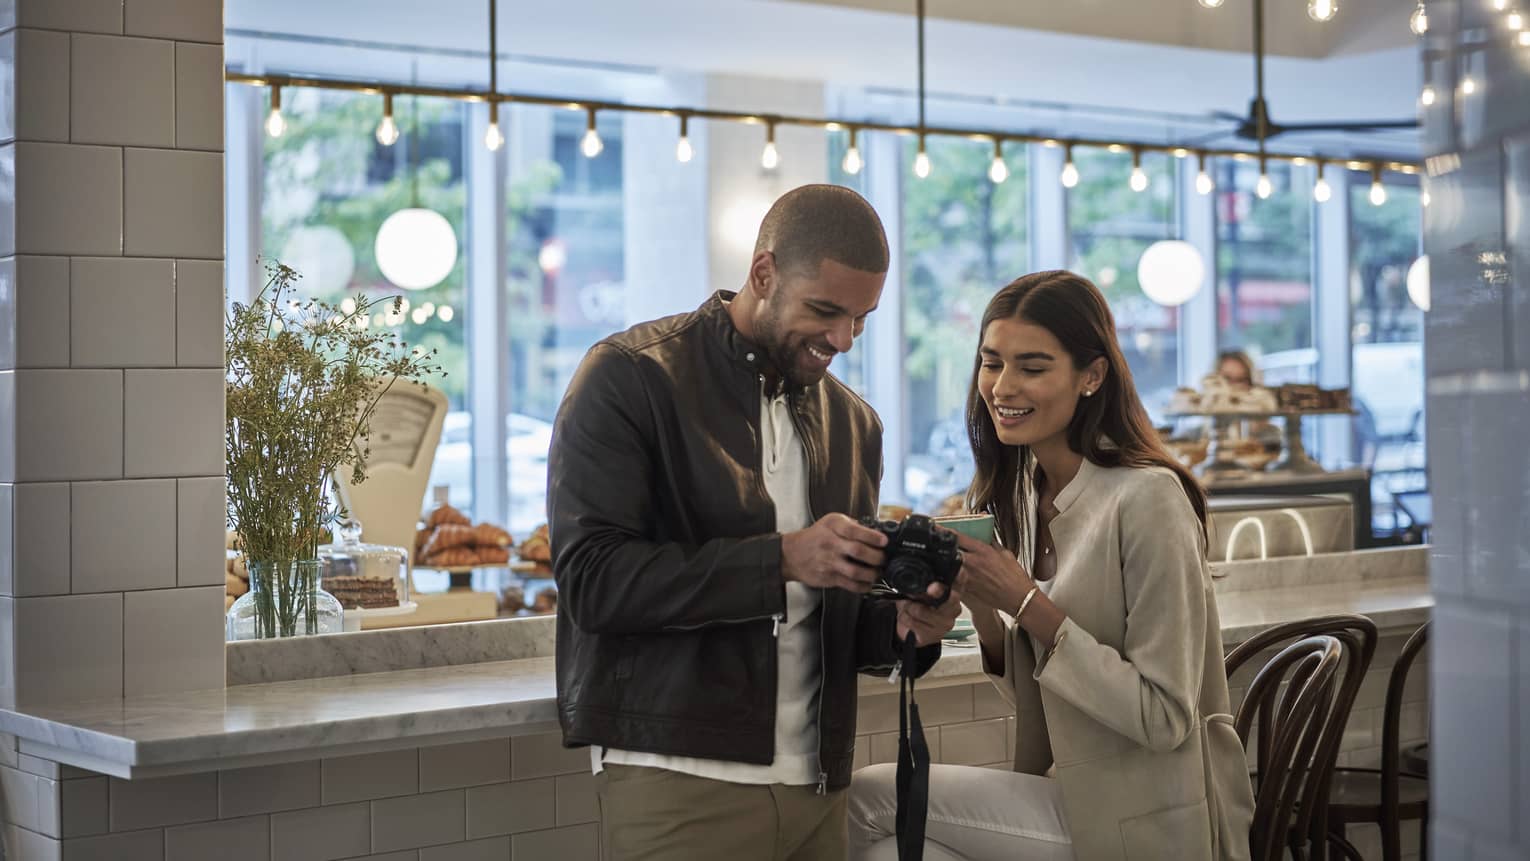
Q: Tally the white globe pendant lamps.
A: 3